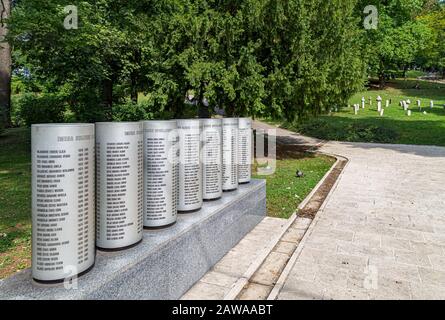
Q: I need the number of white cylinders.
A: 7